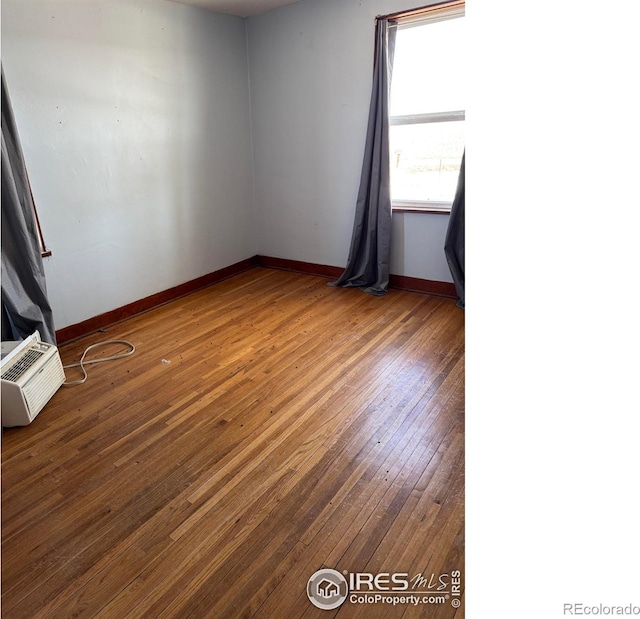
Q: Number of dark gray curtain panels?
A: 3